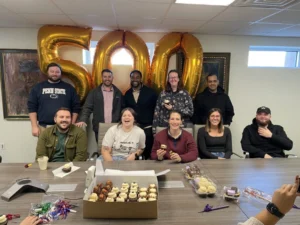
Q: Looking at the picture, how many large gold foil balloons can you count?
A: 3